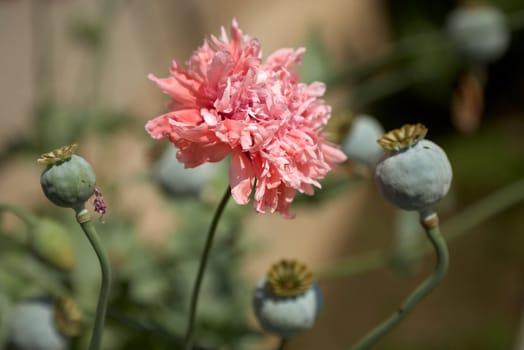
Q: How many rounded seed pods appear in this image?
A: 7